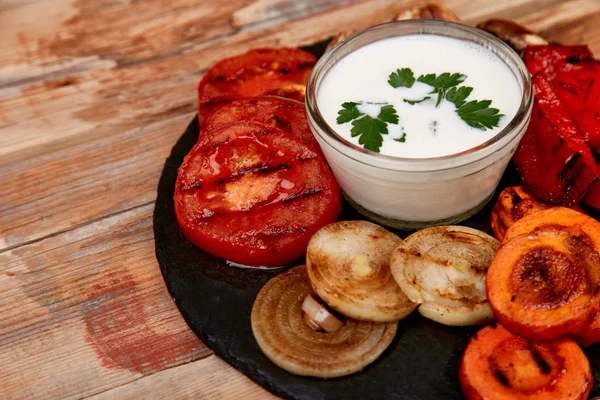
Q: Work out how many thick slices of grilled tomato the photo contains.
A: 3